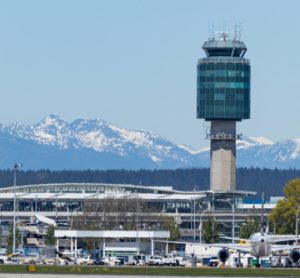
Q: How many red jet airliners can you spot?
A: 0